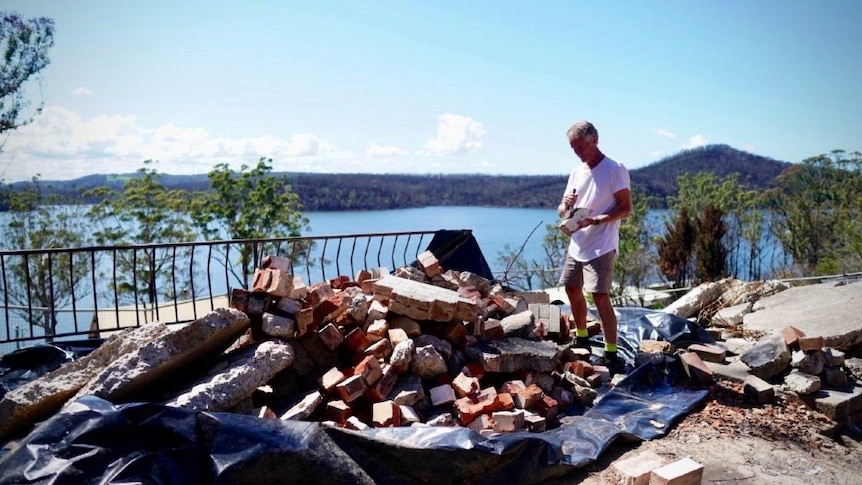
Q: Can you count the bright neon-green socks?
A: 2